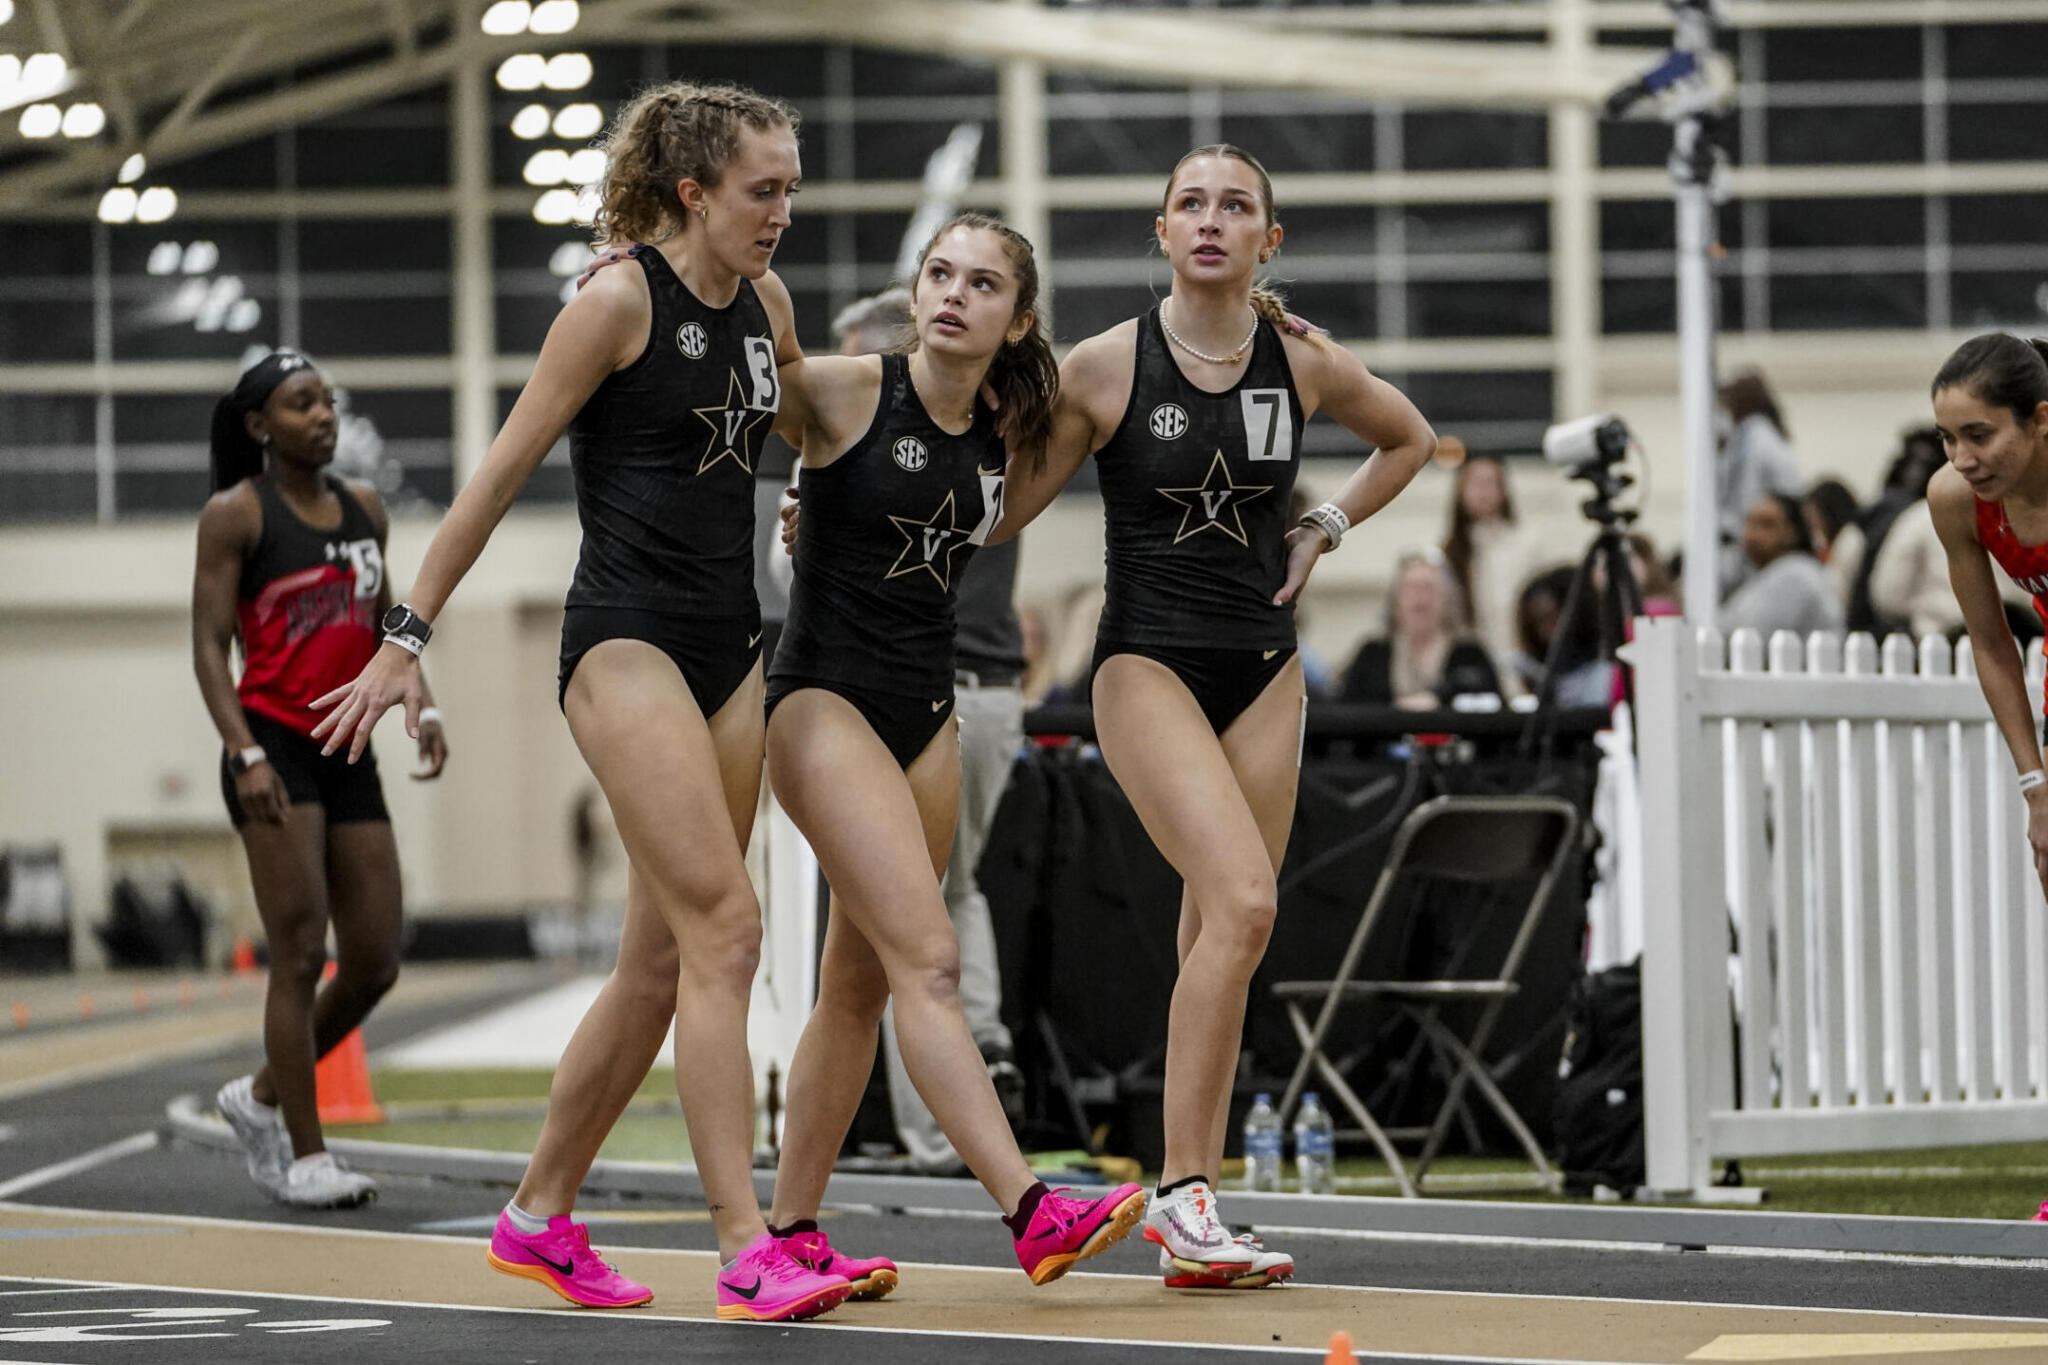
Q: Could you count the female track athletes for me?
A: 5